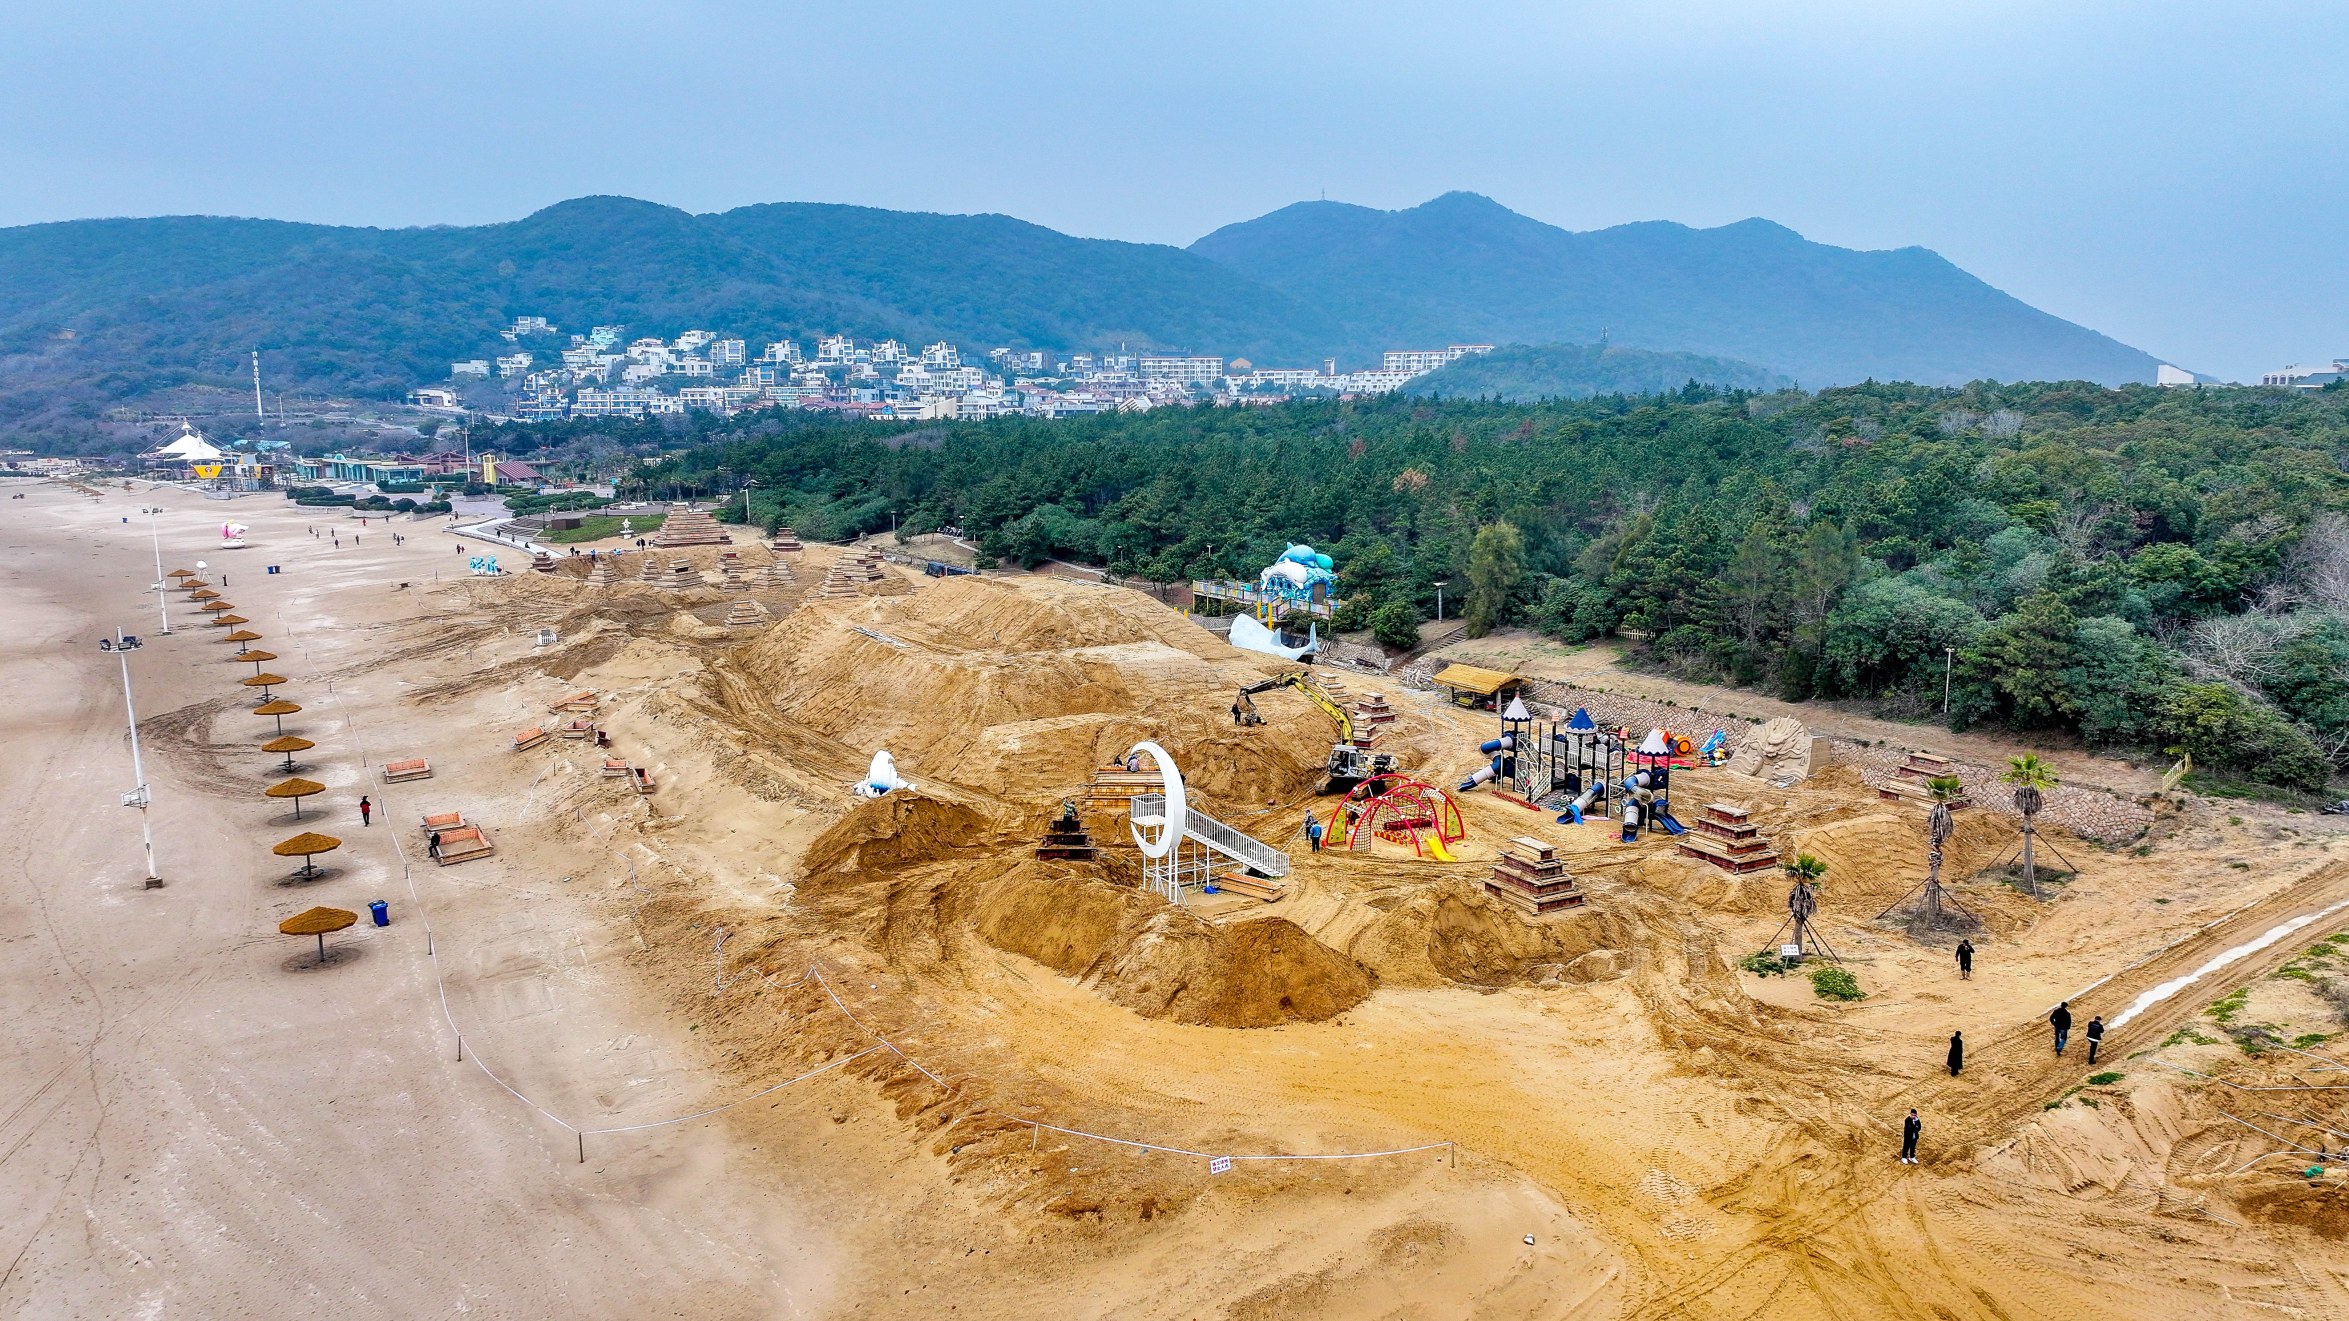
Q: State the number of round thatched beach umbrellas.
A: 13